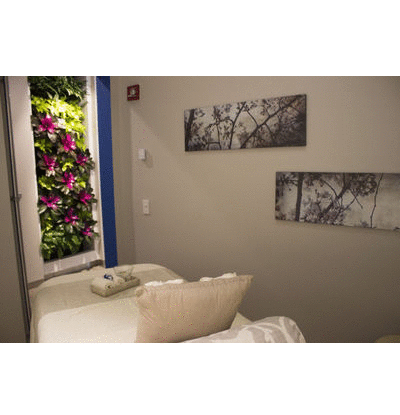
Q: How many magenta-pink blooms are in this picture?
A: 9